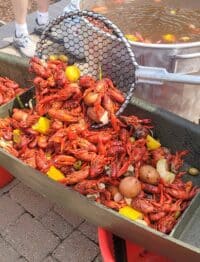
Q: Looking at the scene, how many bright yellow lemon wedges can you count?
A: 5